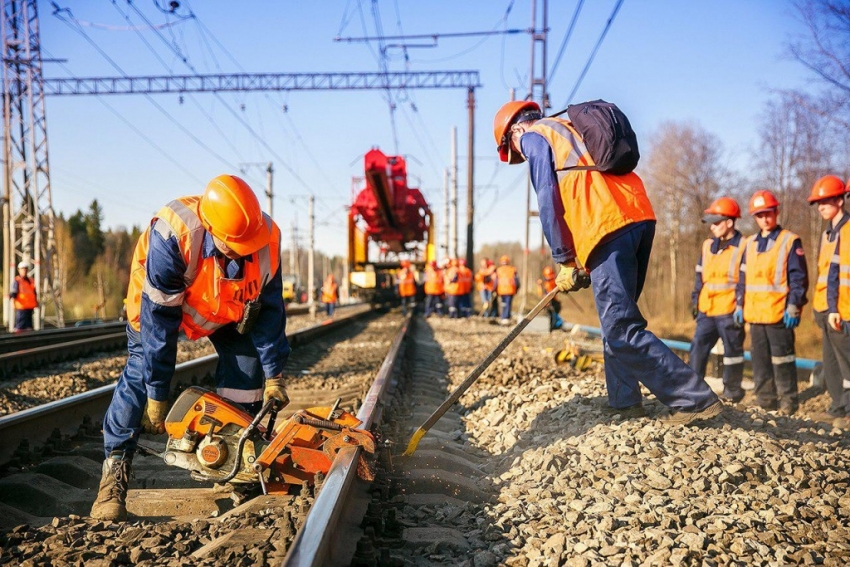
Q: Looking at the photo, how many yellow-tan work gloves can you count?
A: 3